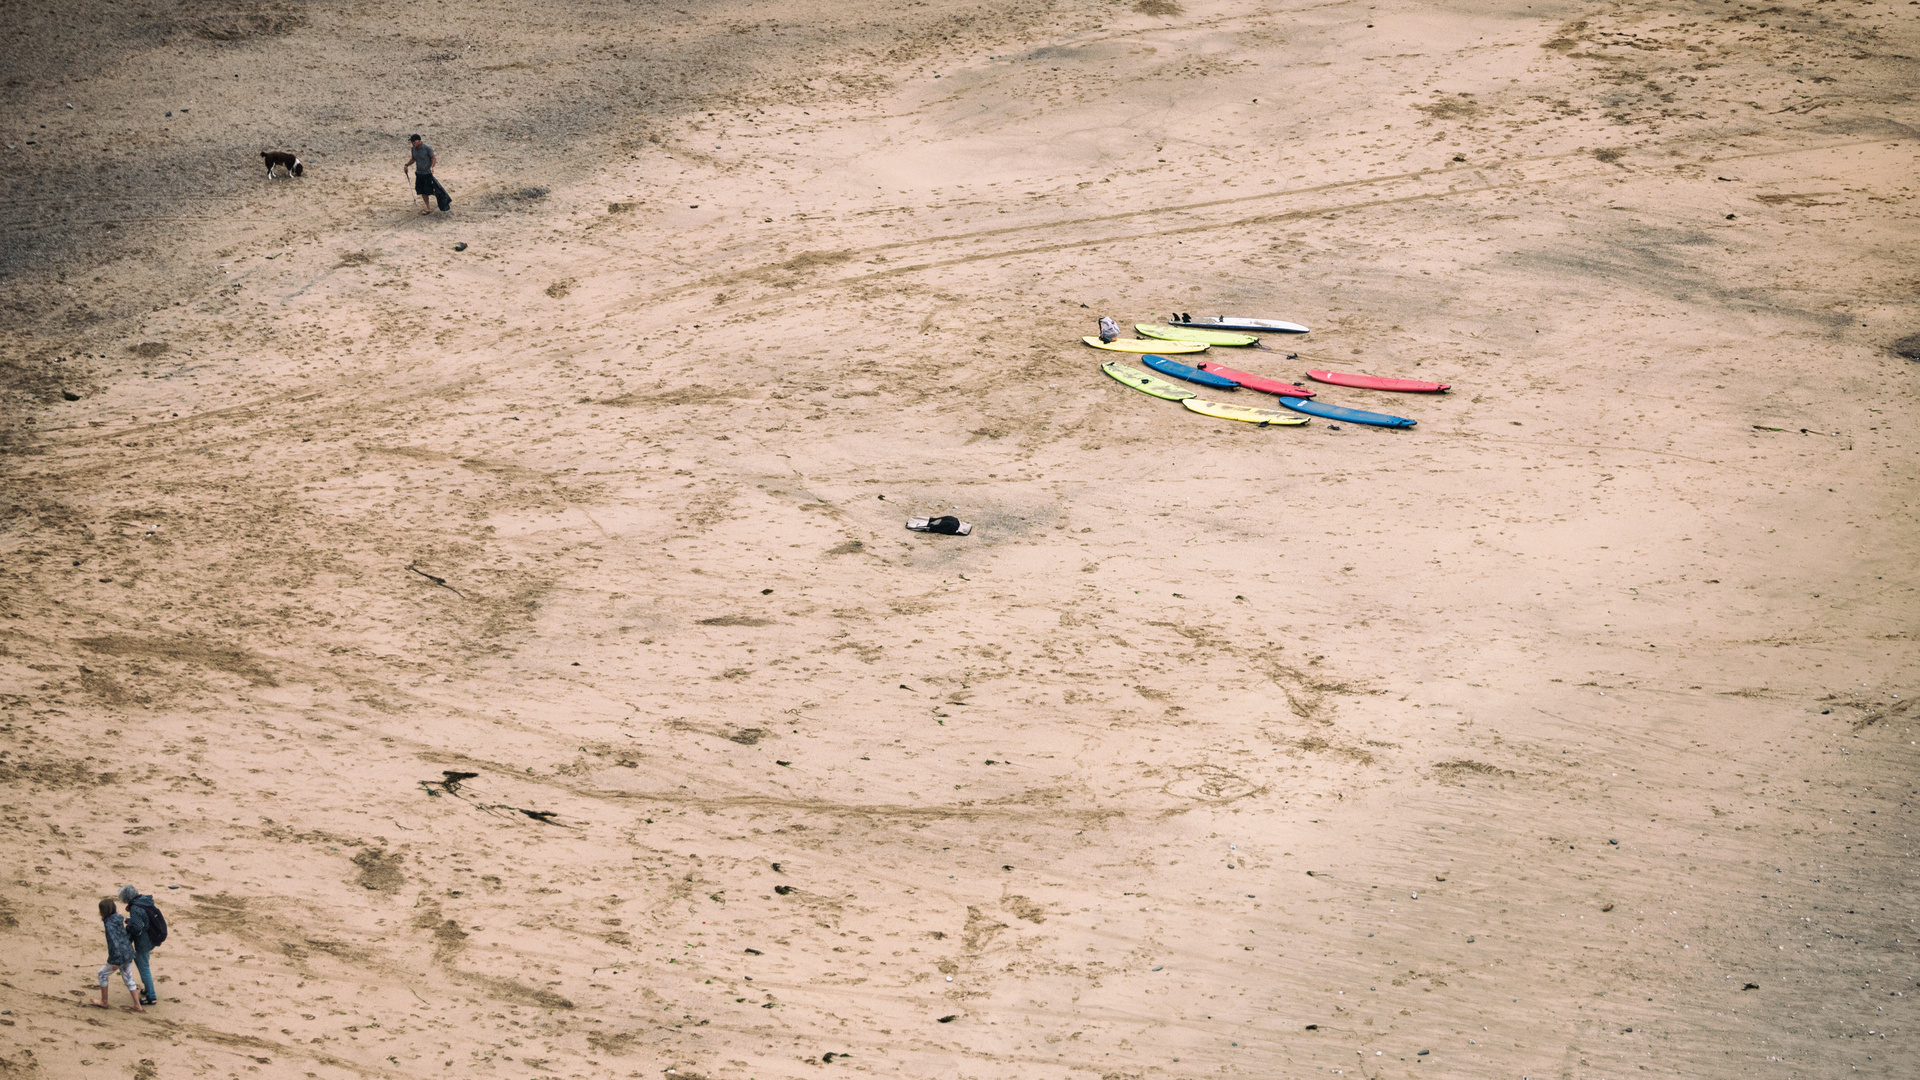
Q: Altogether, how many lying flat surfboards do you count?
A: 9